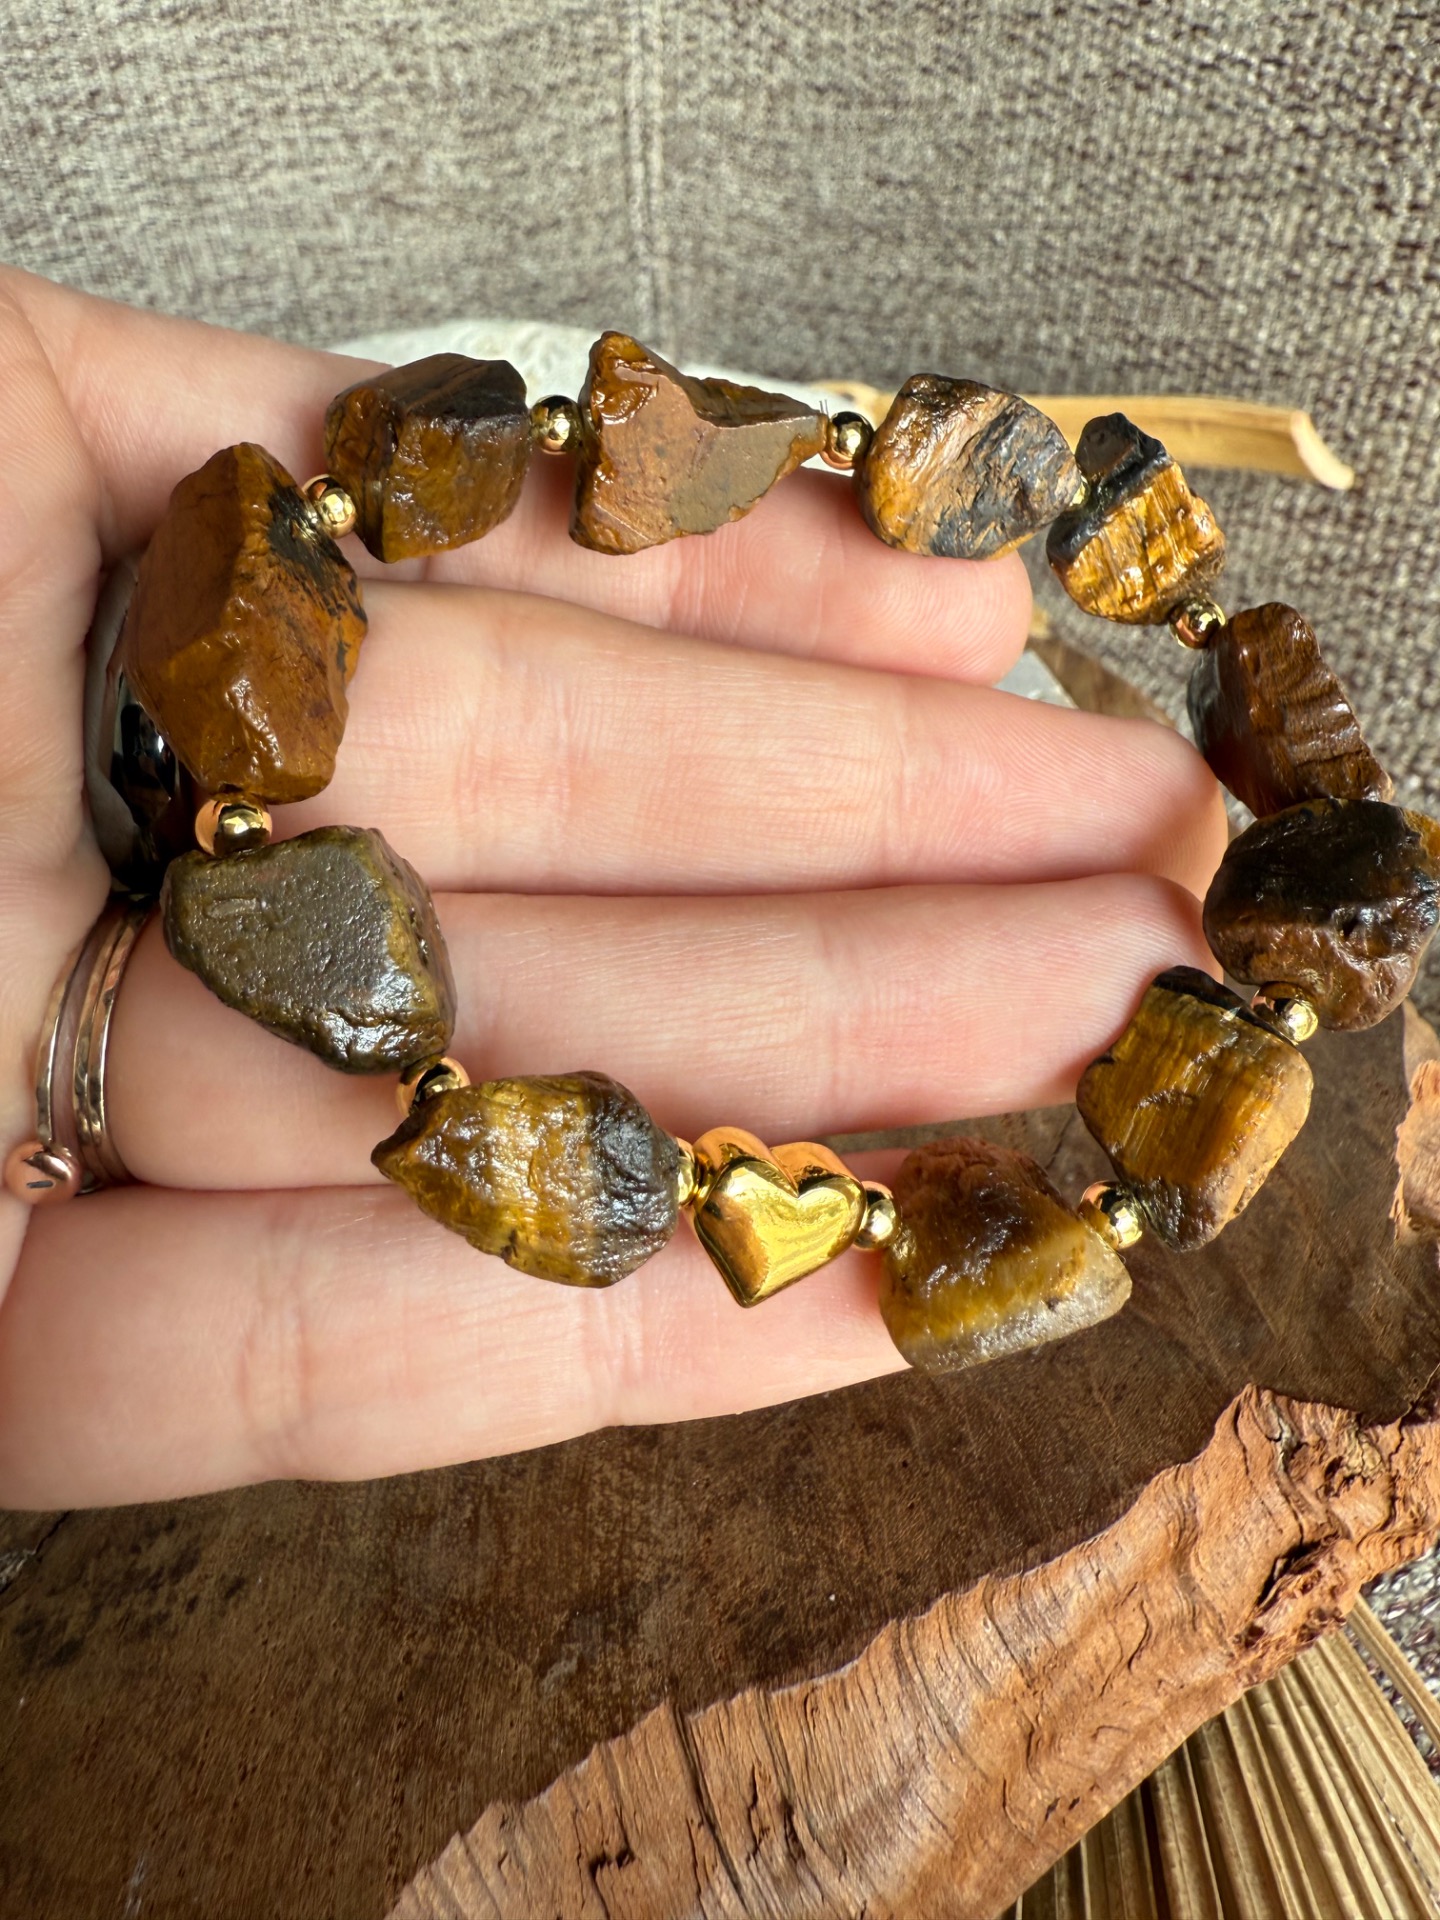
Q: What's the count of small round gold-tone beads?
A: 11